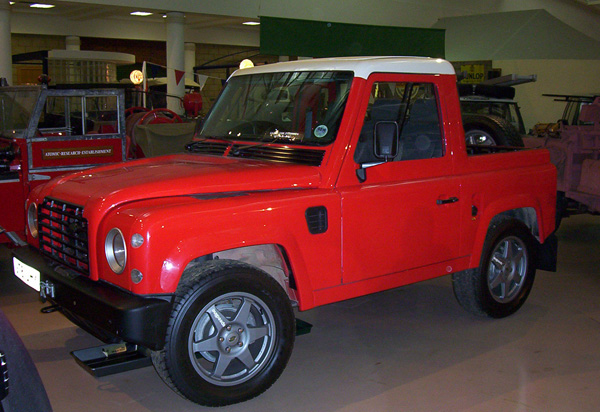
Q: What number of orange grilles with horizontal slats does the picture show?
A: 0